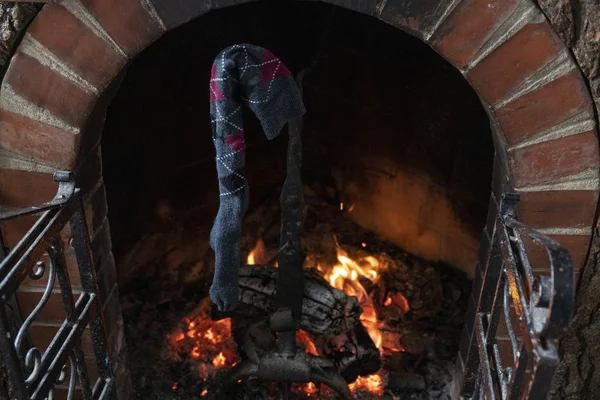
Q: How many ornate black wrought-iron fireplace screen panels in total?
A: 2